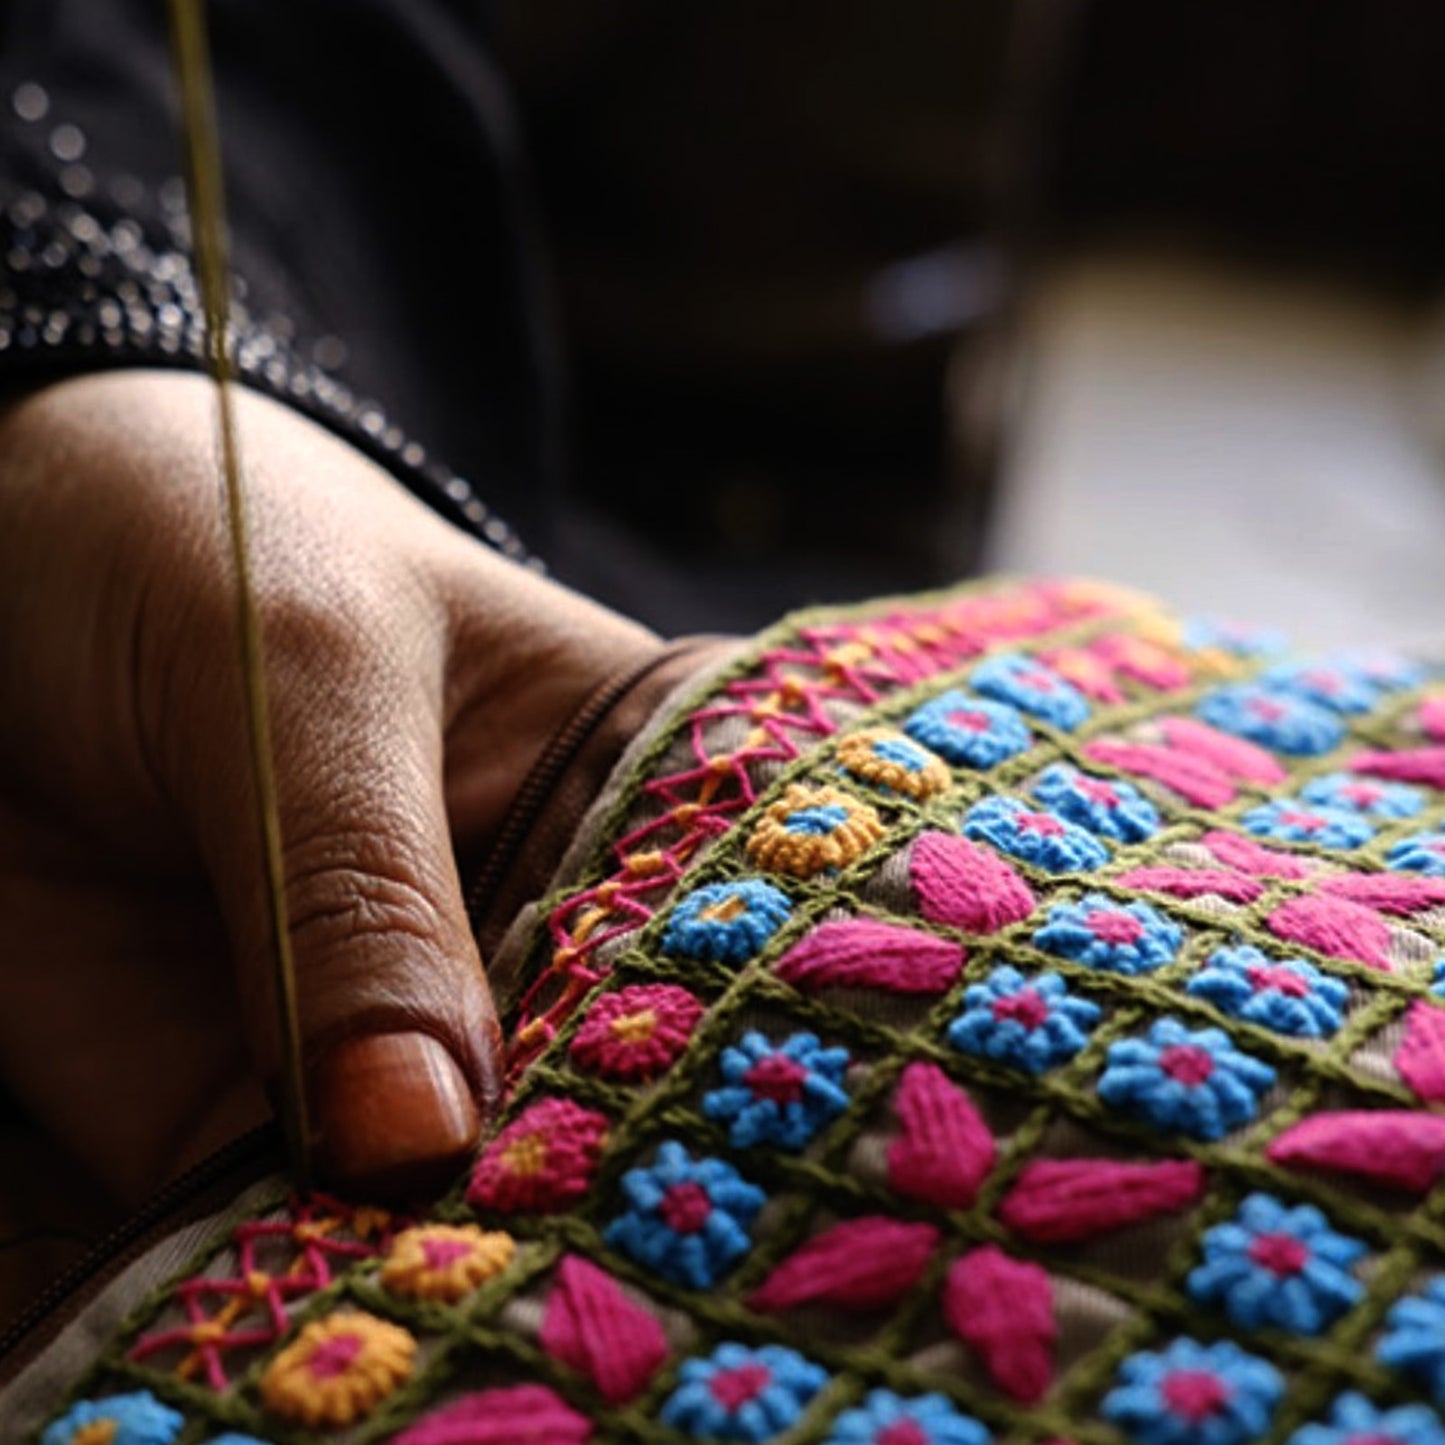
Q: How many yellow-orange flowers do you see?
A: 4